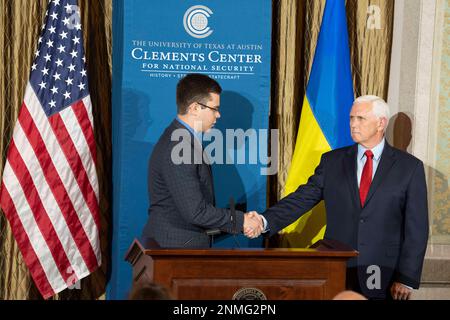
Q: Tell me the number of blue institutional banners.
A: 1